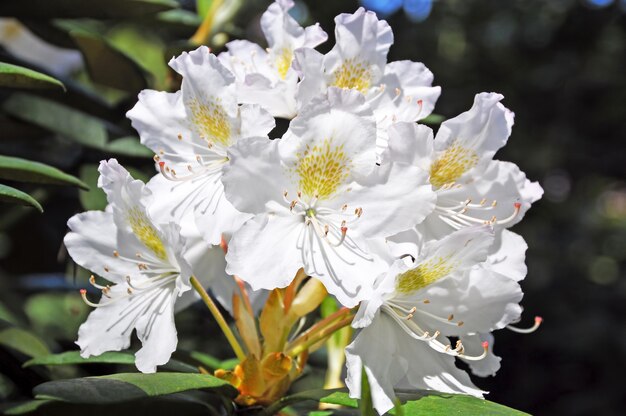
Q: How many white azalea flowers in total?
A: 7